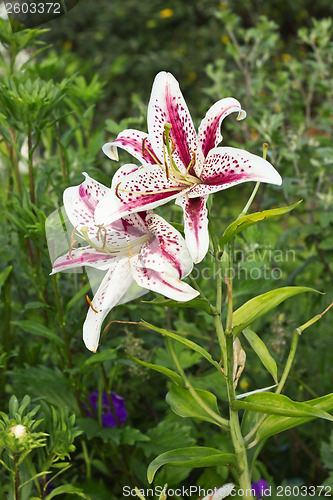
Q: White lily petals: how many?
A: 12